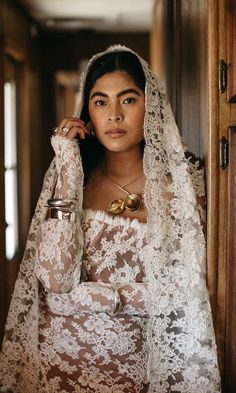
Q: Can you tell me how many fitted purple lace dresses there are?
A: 0